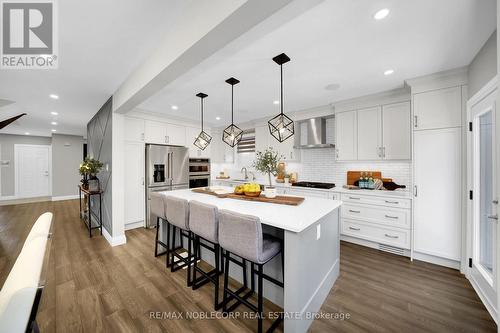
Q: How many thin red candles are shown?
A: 0